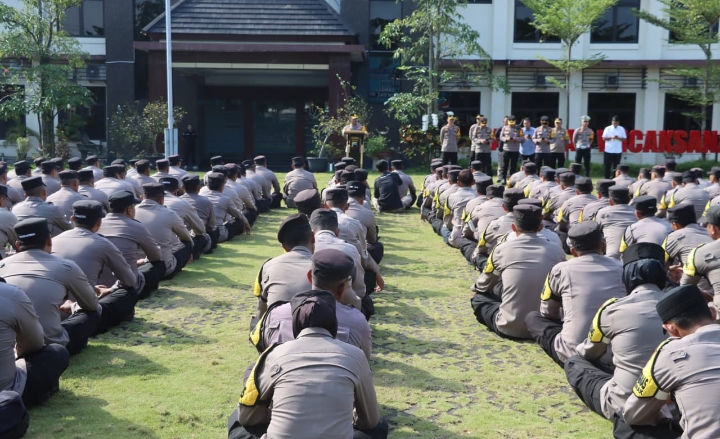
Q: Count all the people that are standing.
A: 12